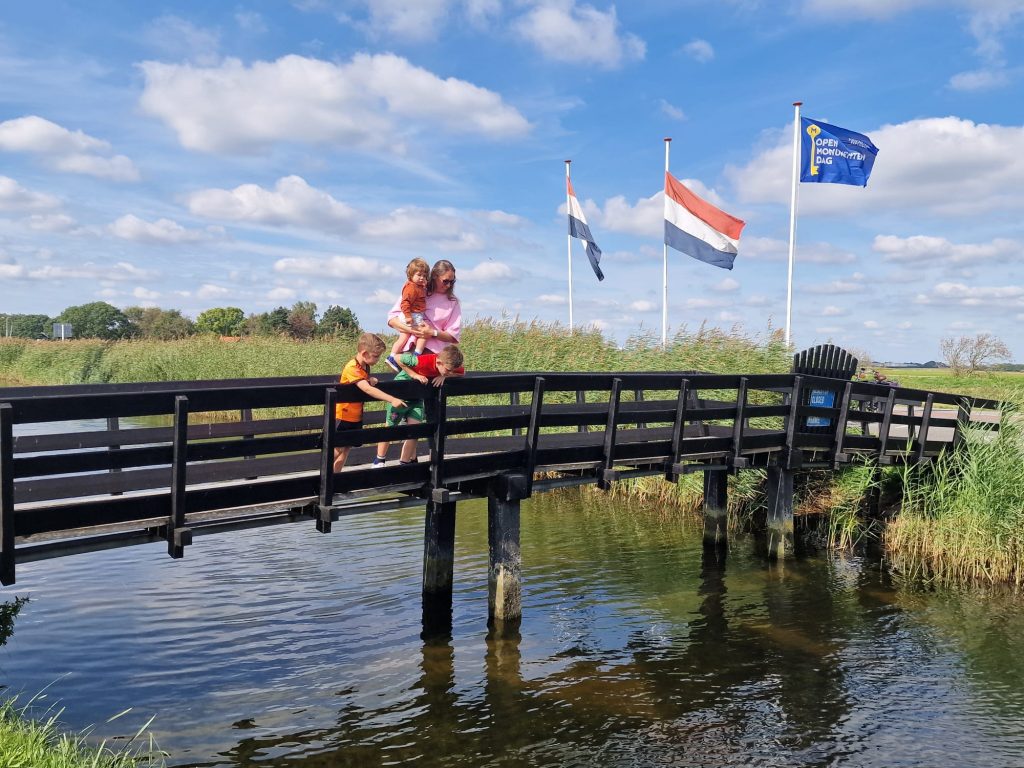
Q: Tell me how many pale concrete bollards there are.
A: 0